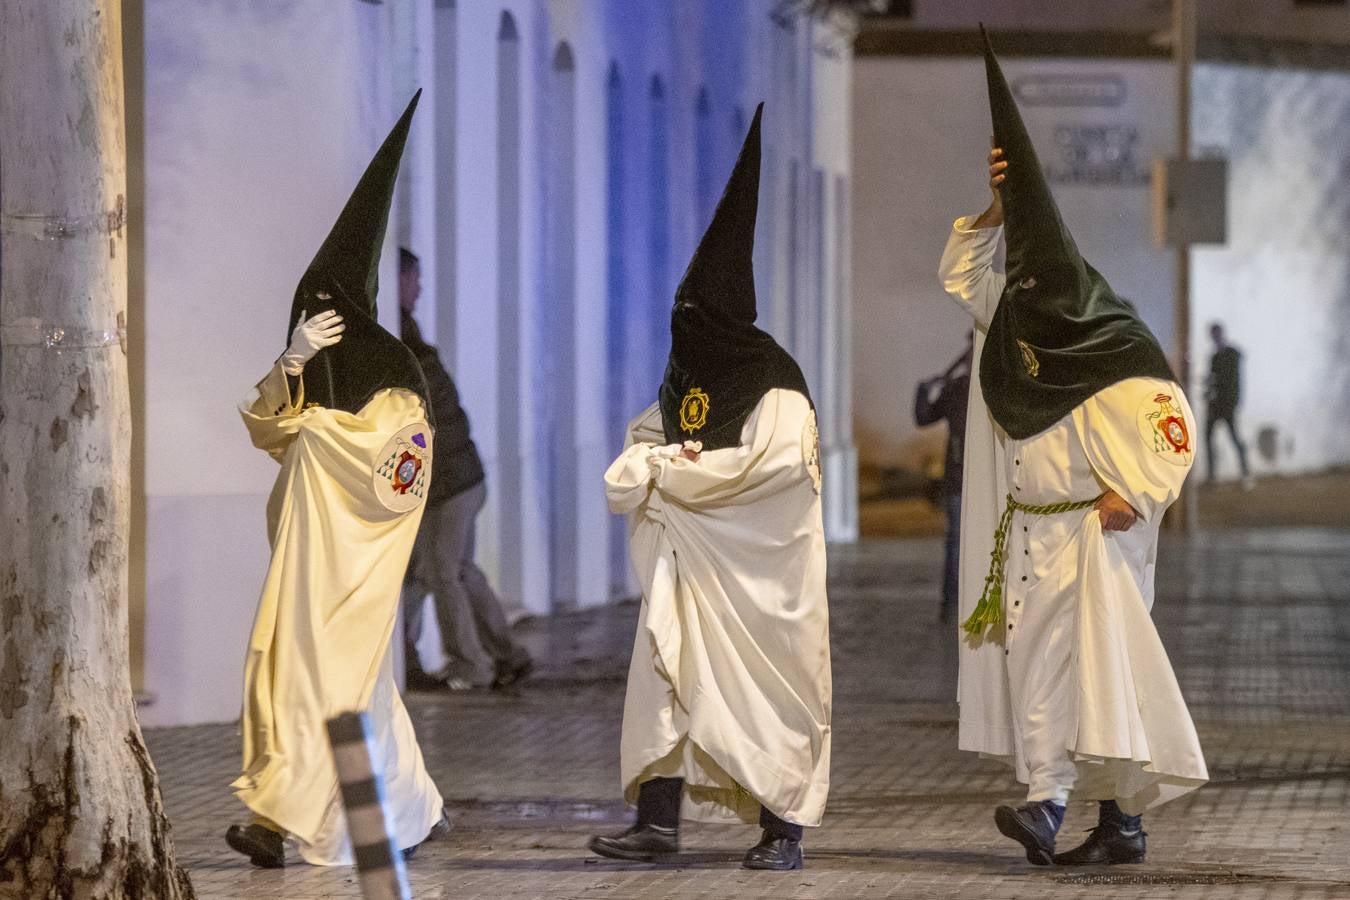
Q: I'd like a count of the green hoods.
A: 3